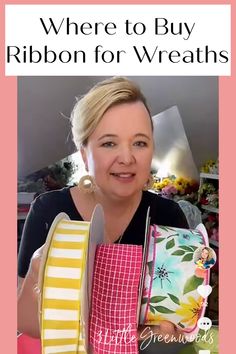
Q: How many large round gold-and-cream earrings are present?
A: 2